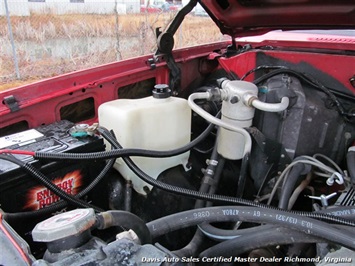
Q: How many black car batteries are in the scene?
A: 1